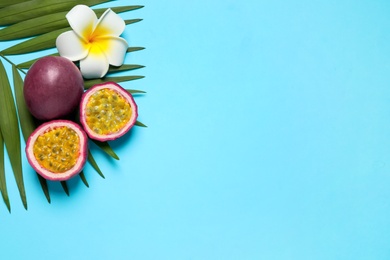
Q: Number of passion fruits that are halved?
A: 2